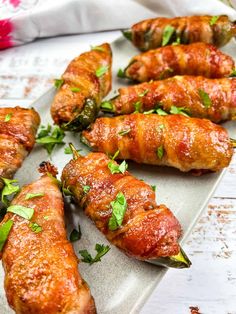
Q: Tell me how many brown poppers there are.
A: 8